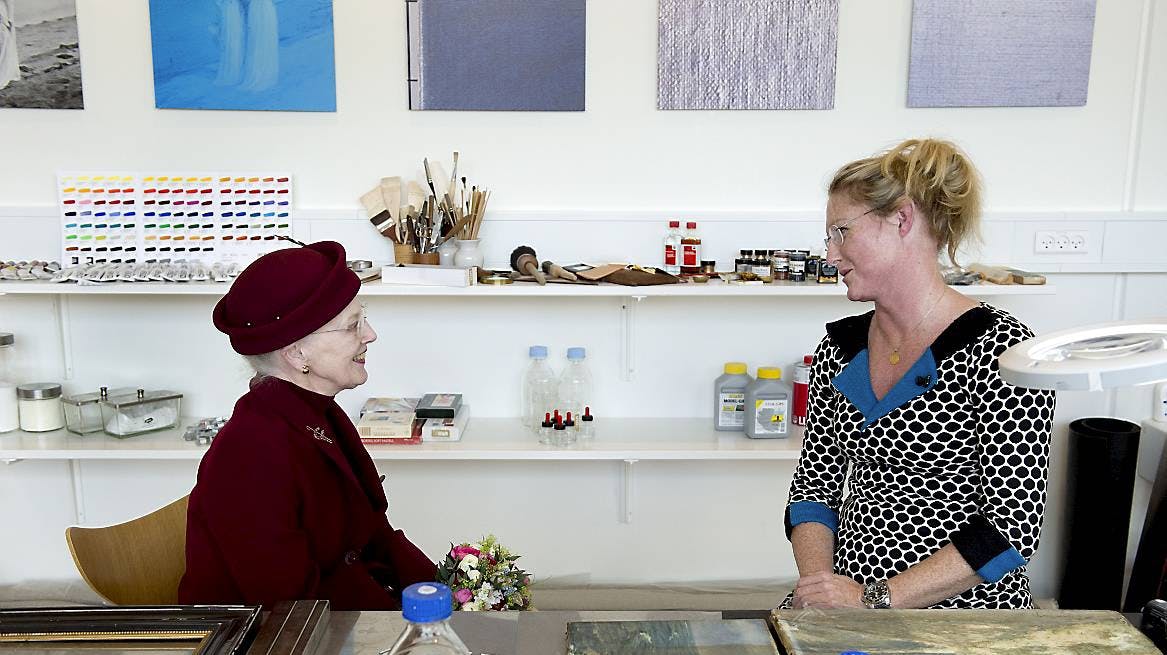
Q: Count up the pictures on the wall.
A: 5